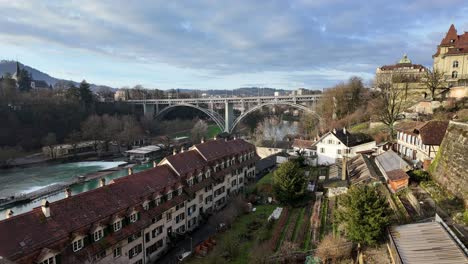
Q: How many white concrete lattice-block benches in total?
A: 0